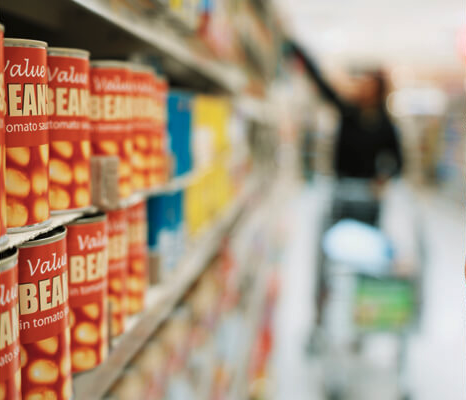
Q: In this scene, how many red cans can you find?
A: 11